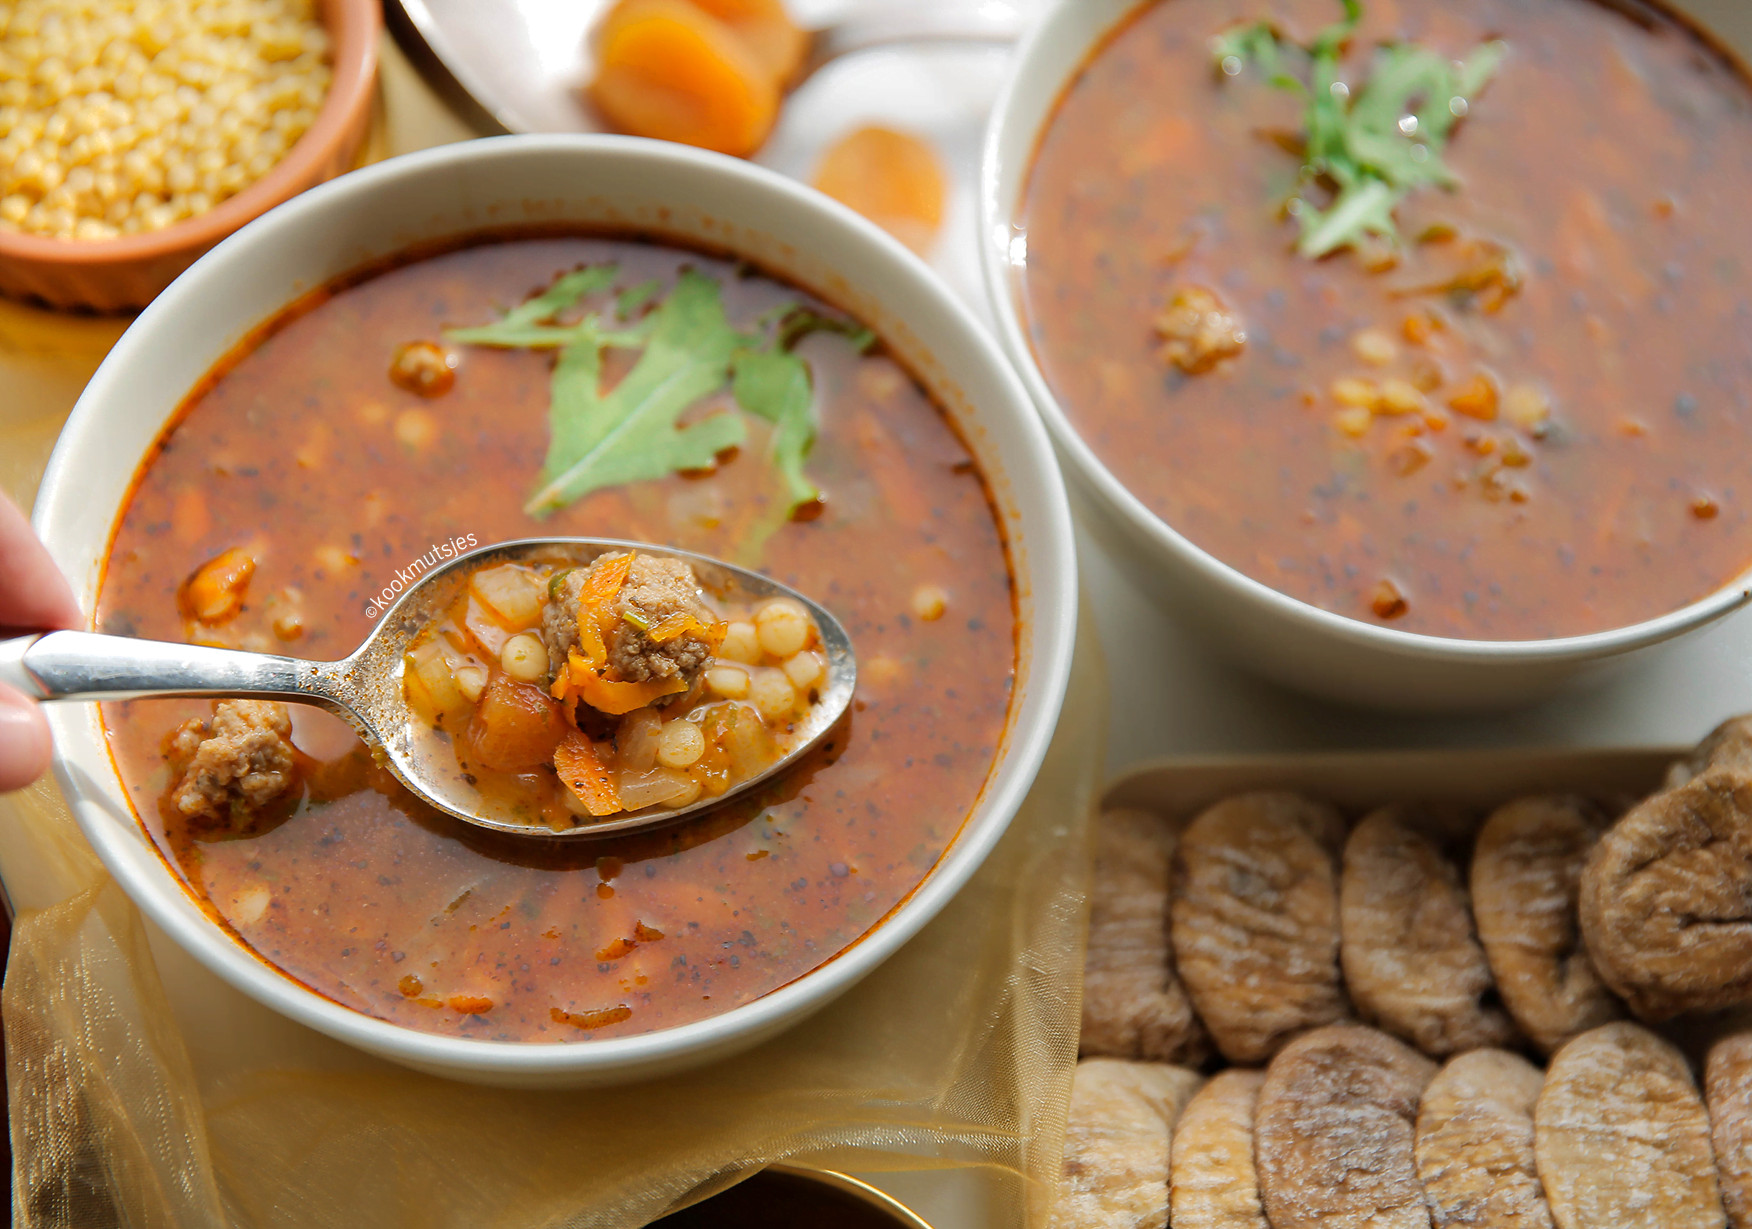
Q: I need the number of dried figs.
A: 12